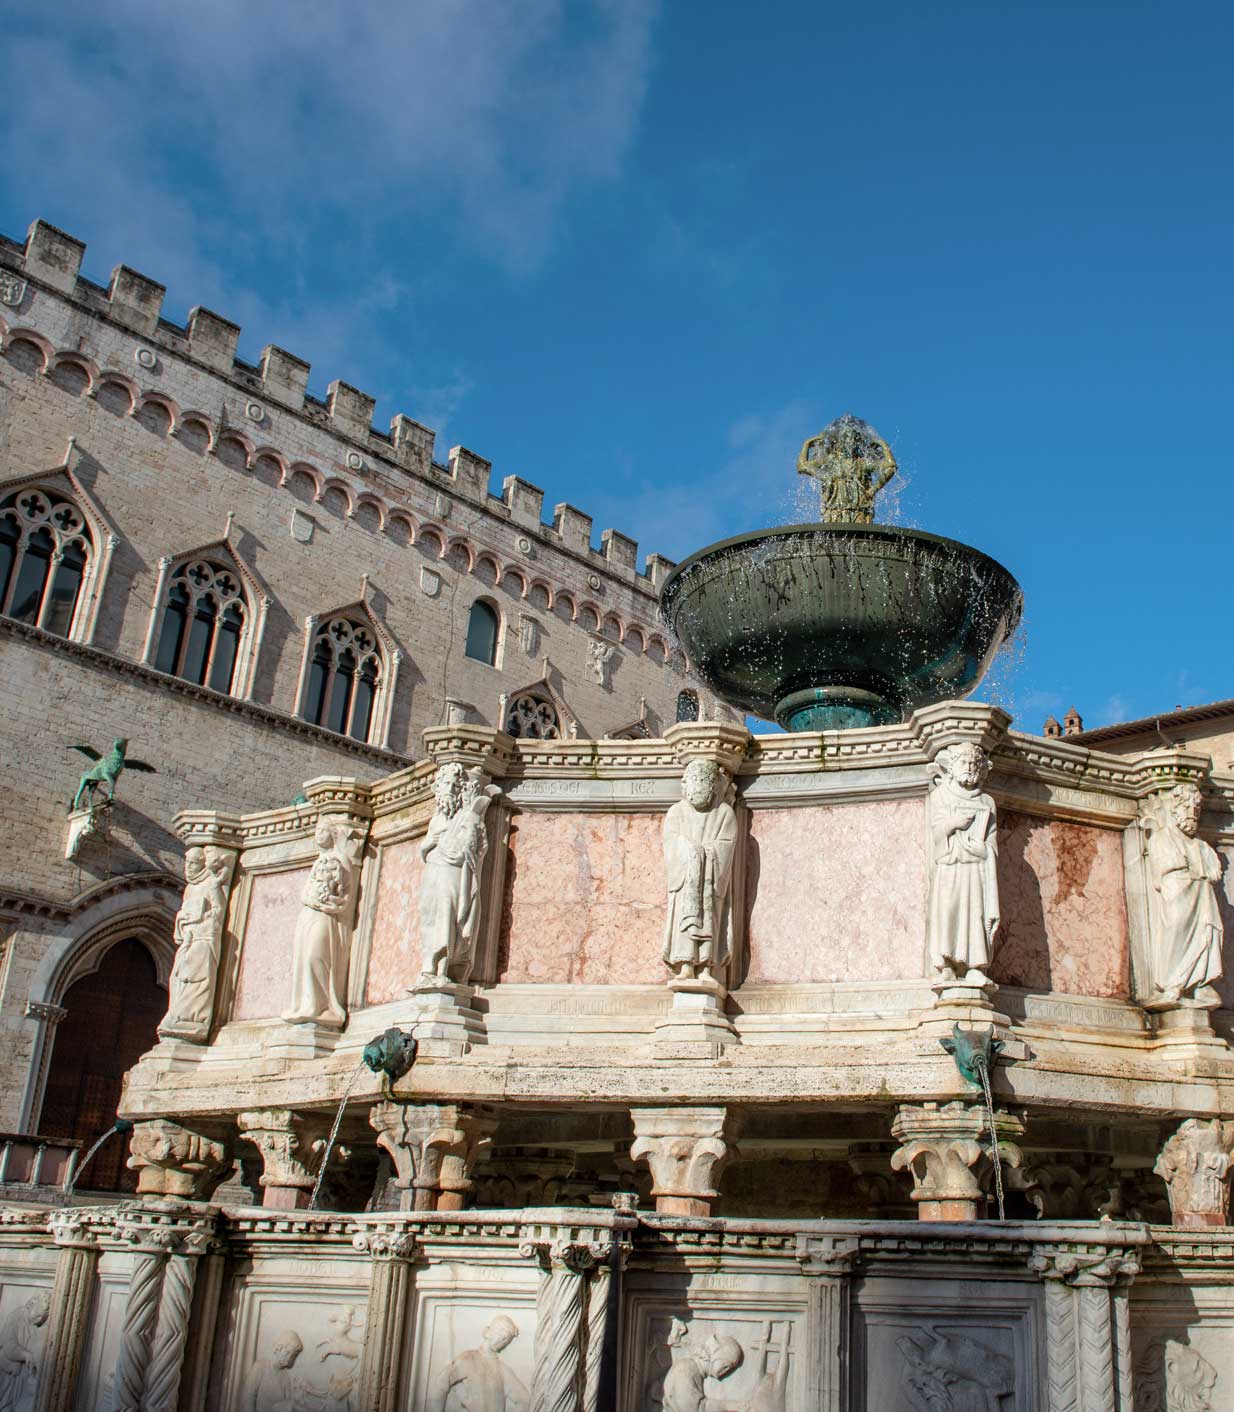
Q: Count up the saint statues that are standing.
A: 6